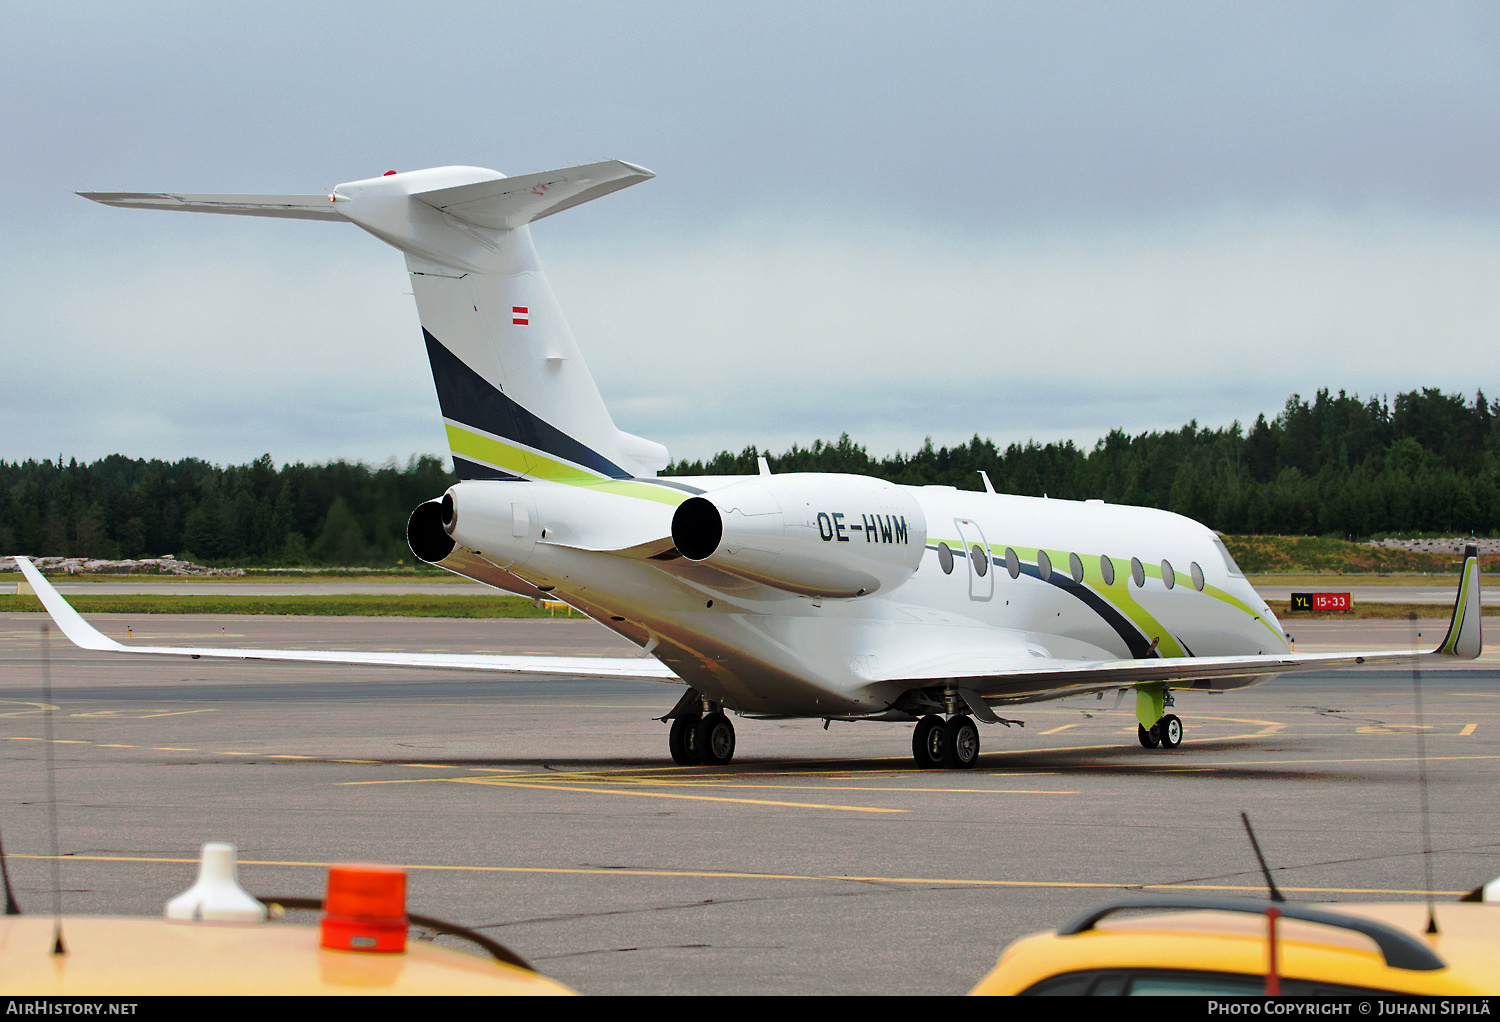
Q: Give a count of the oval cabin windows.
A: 9